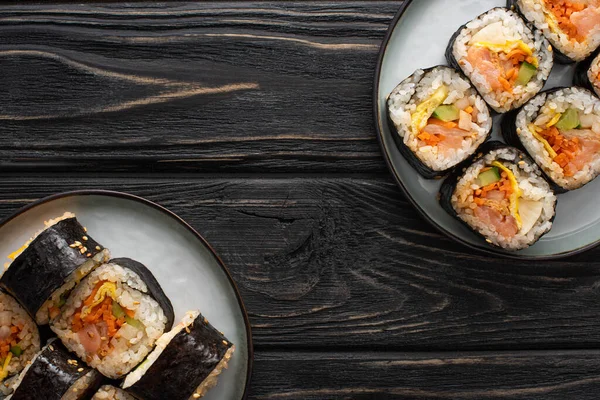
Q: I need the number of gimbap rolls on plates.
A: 12